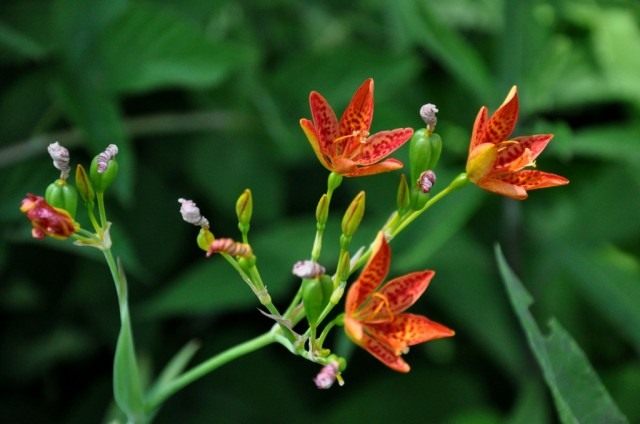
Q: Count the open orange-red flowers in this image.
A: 3